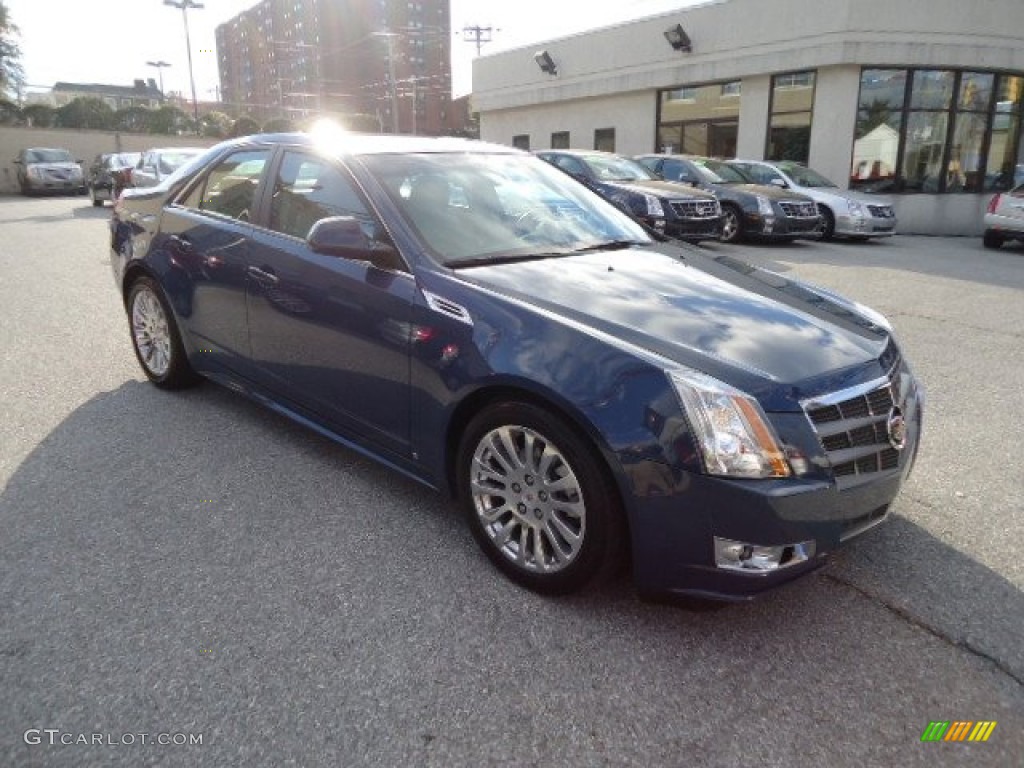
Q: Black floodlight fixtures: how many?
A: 2